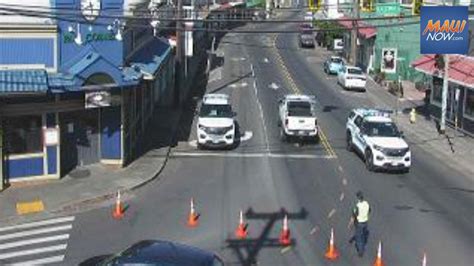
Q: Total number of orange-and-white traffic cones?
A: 7